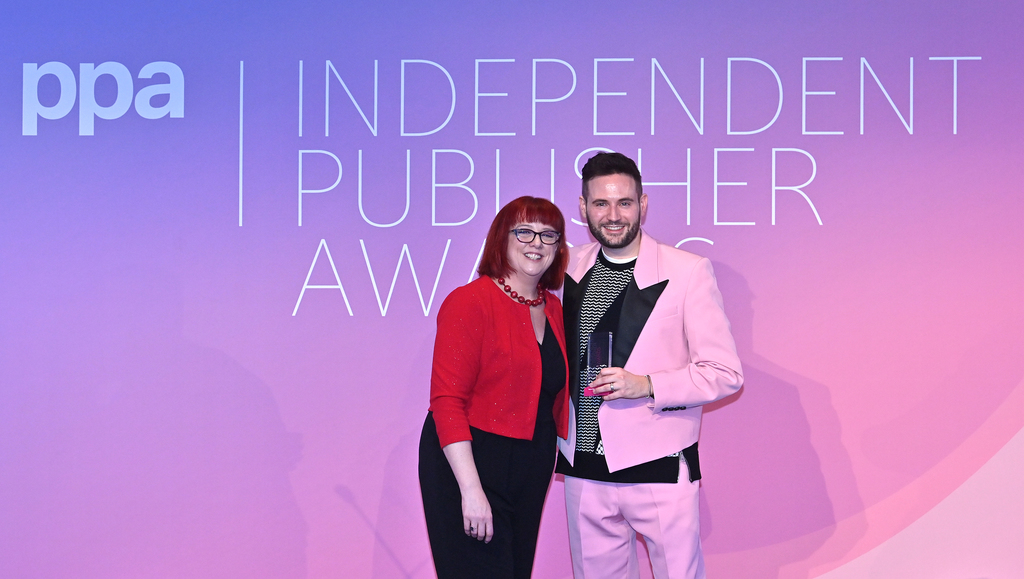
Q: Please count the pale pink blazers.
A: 1